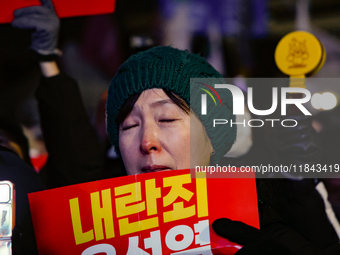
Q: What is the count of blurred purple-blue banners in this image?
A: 1